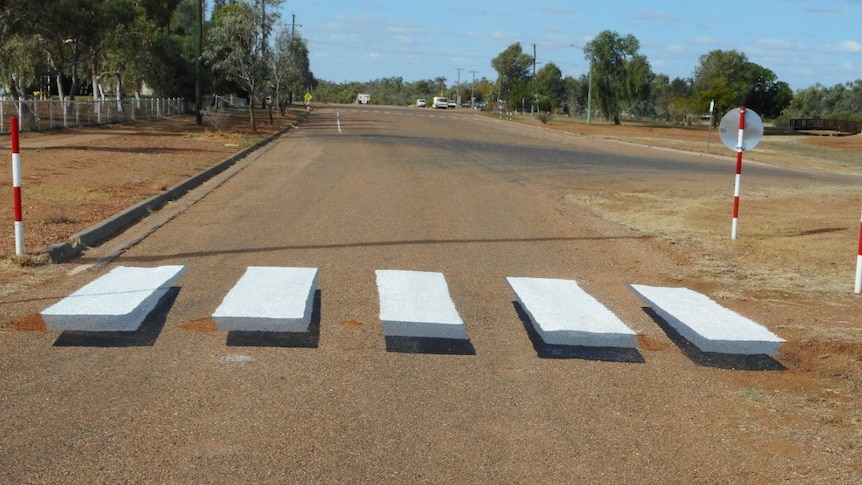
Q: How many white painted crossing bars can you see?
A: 5